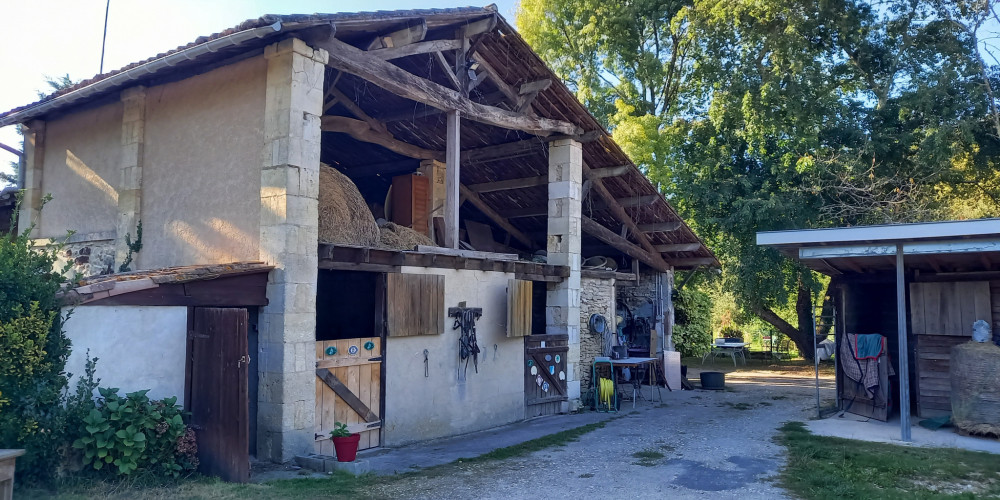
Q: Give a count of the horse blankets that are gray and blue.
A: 1